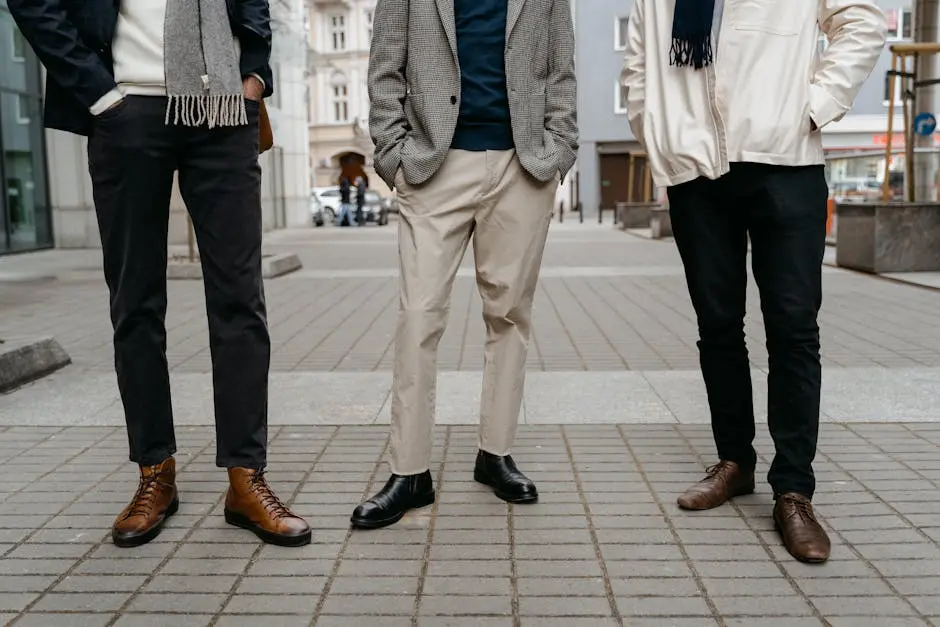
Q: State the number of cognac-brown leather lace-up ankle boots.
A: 2